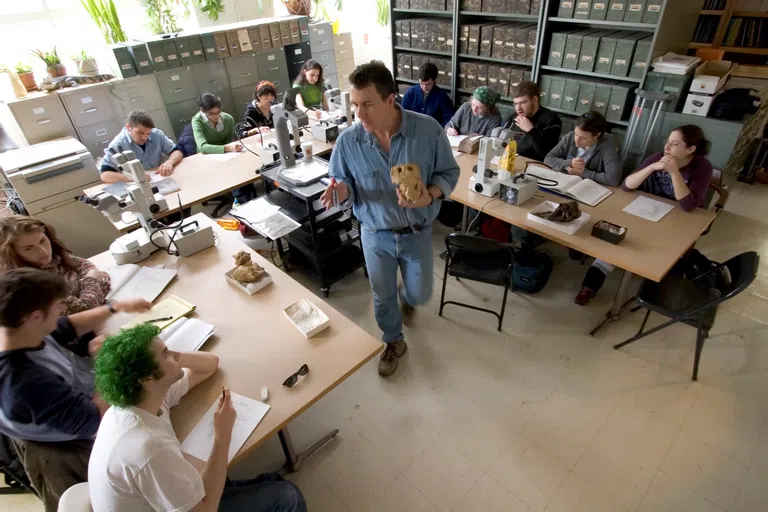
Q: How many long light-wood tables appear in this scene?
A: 3